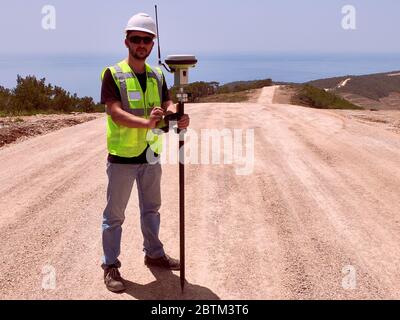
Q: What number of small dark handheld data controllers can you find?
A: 1